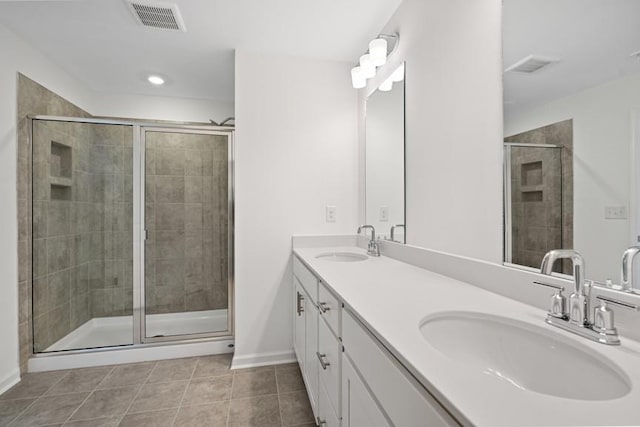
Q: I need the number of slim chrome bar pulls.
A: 5